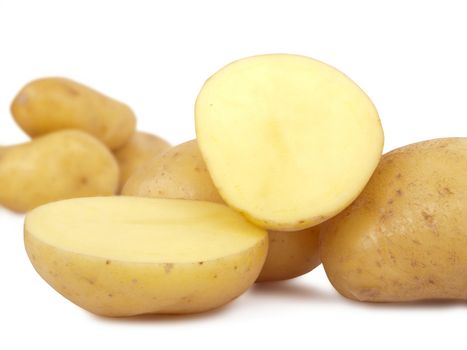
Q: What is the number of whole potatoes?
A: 5